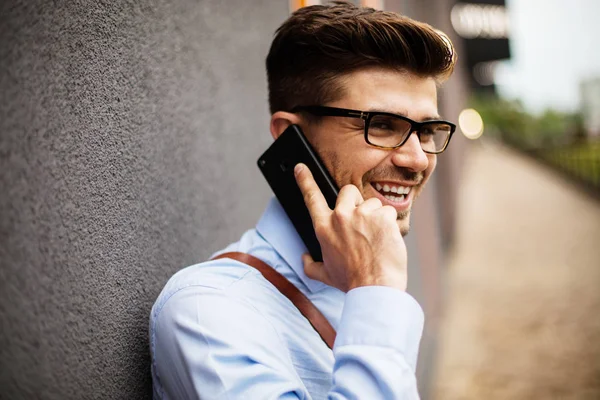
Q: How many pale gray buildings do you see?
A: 1